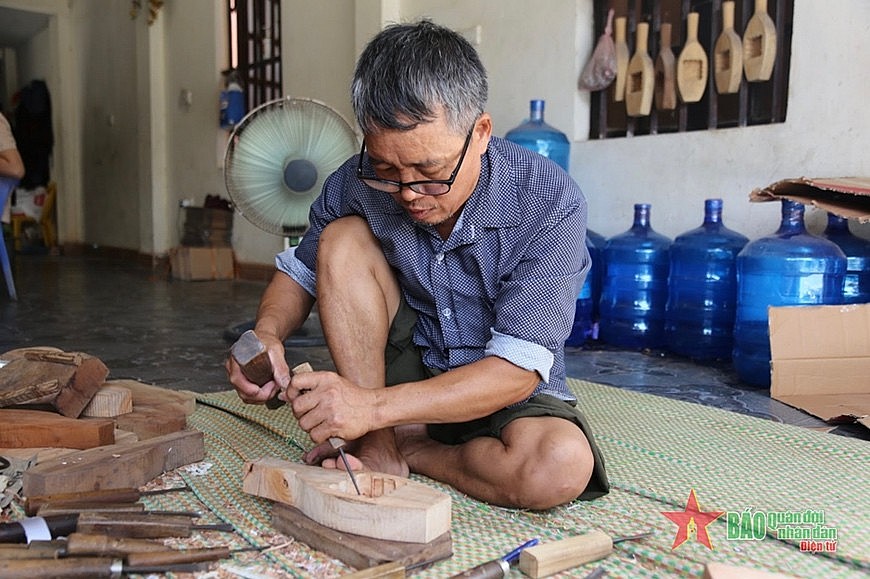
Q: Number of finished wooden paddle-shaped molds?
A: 6